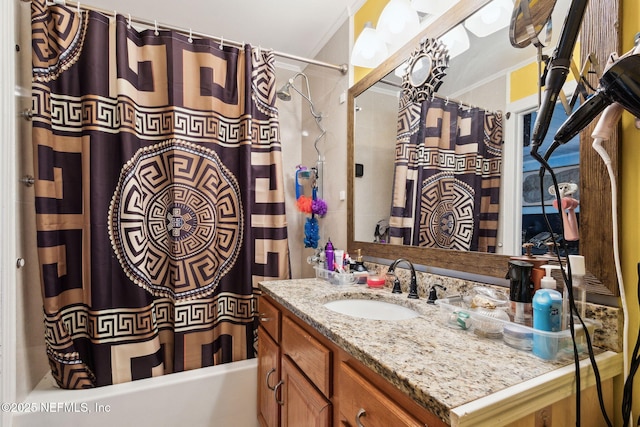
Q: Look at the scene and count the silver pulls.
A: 4